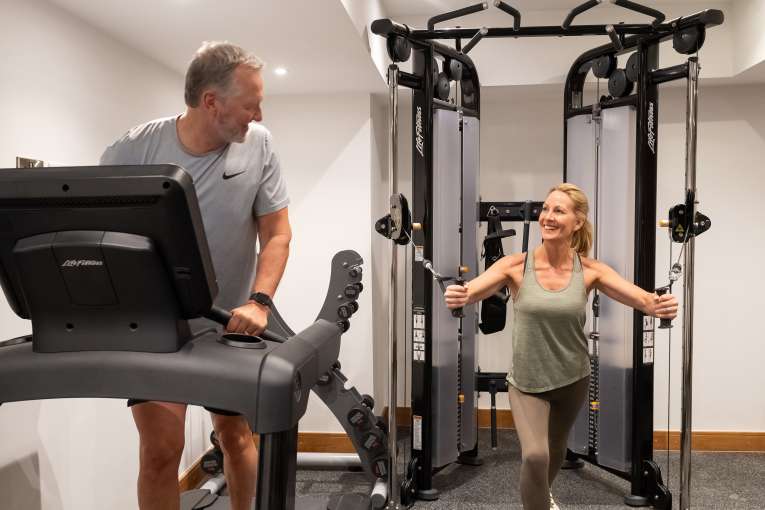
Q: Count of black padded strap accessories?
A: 1